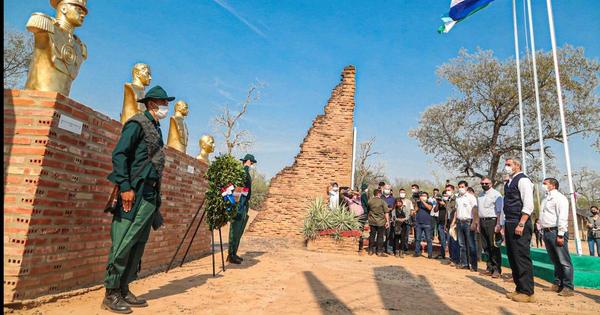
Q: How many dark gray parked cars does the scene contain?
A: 0